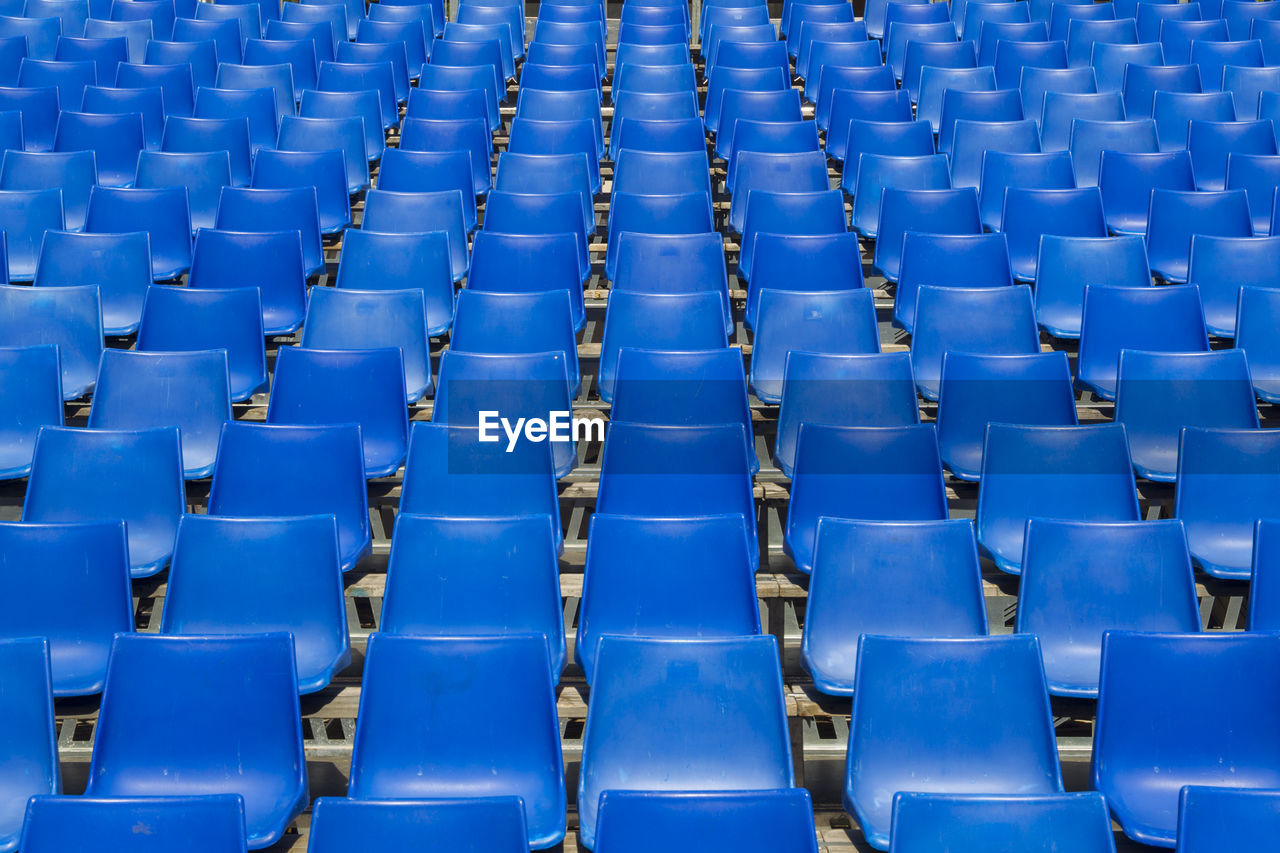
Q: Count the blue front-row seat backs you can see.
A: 5